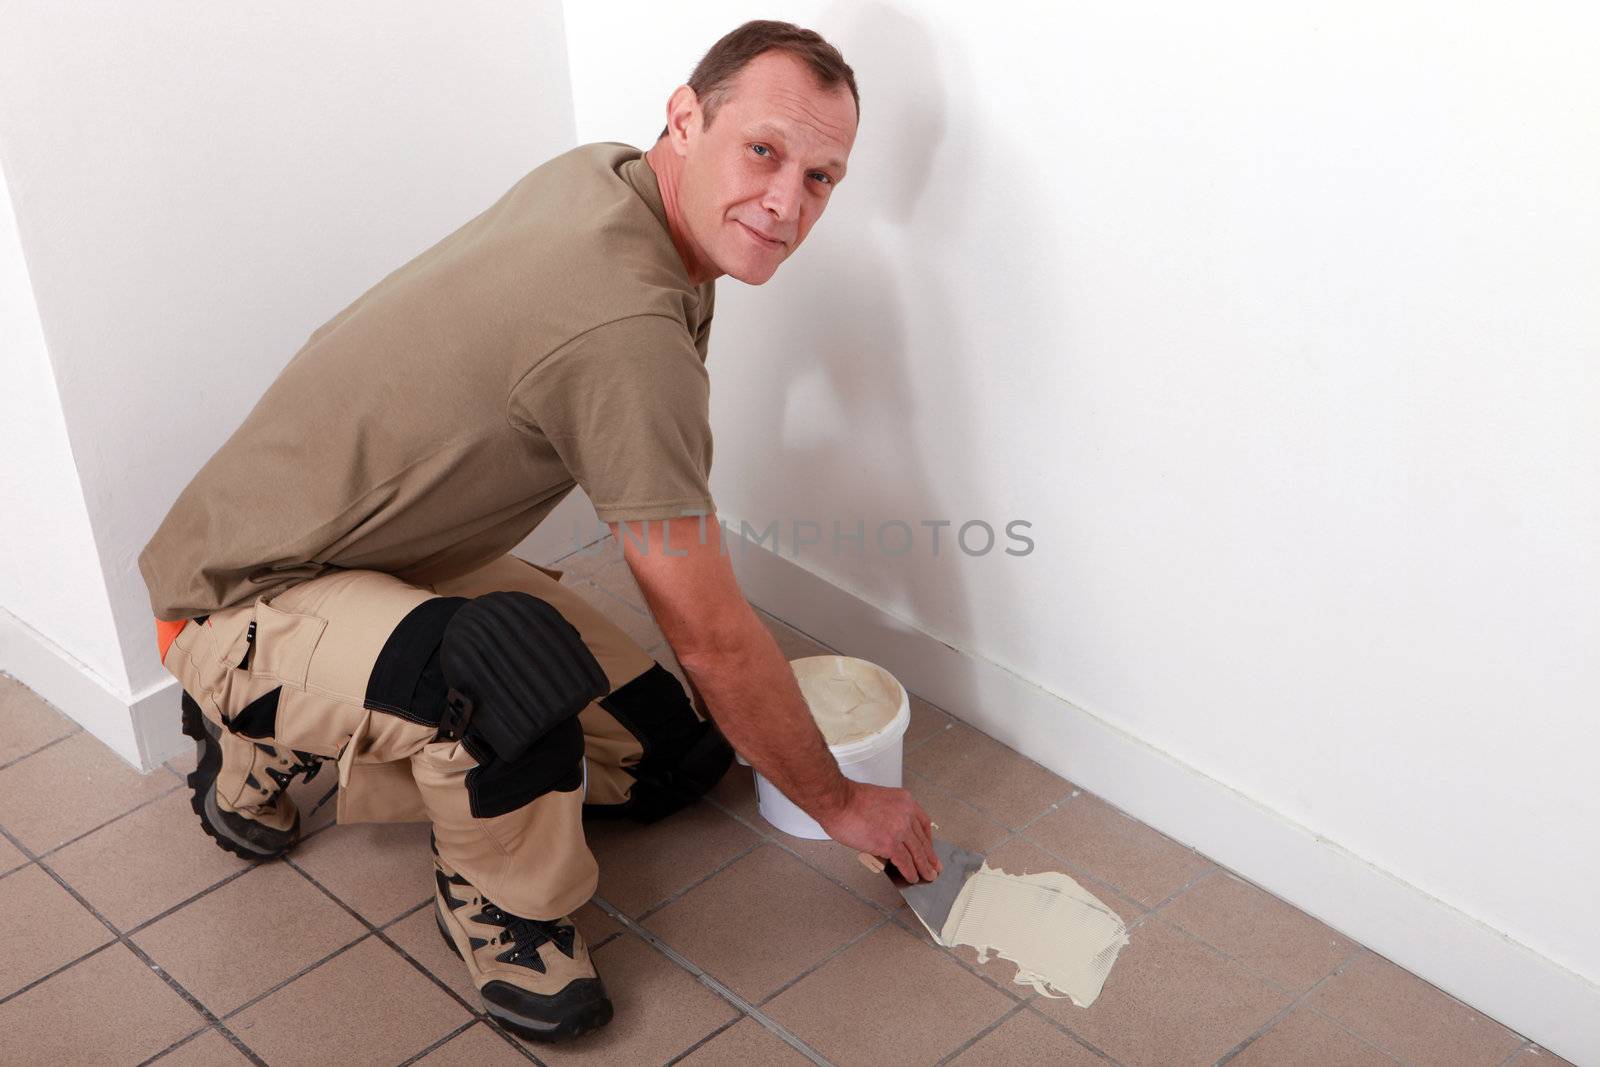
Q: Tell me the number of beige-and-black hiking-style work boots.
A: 2